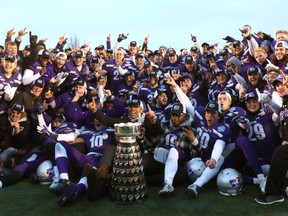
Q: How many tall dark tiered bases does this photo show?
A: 1